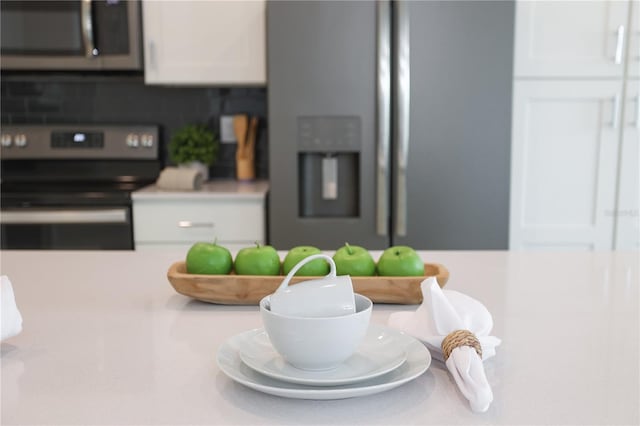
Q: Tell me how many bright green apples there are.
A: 5